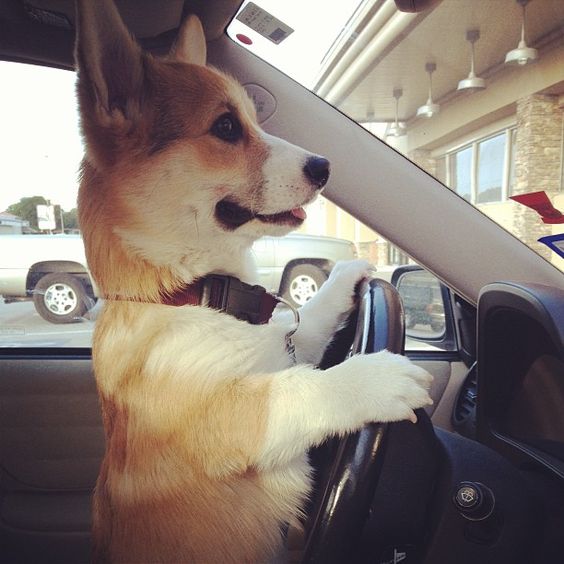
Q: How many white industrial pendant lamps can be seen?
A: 4